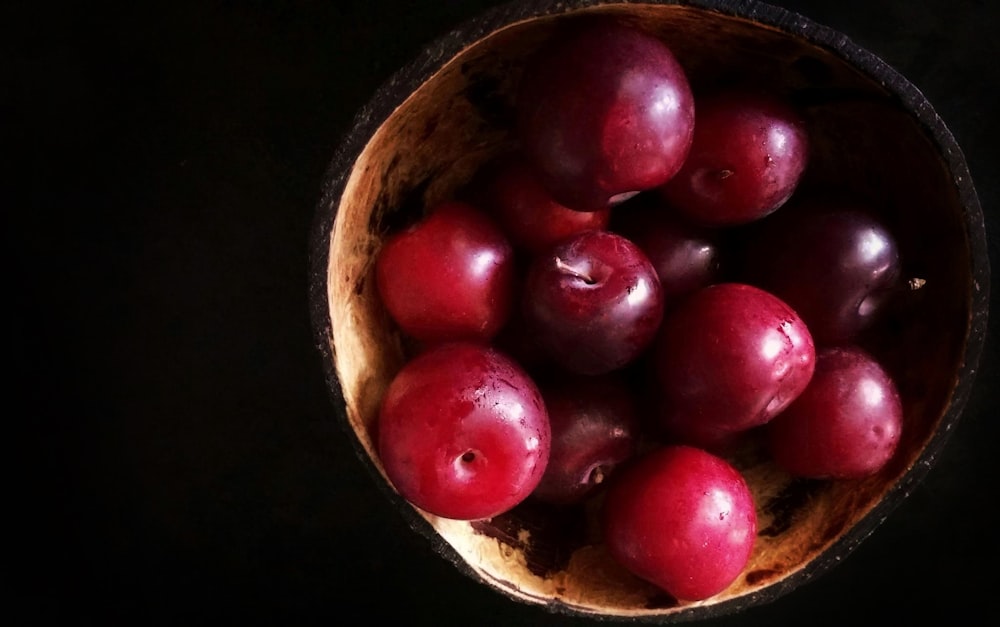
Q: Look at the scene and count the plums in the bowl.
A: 12